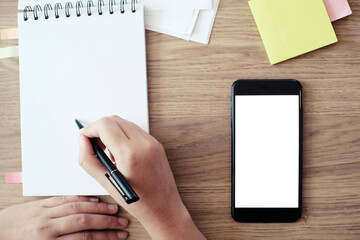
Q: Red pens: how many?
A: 0